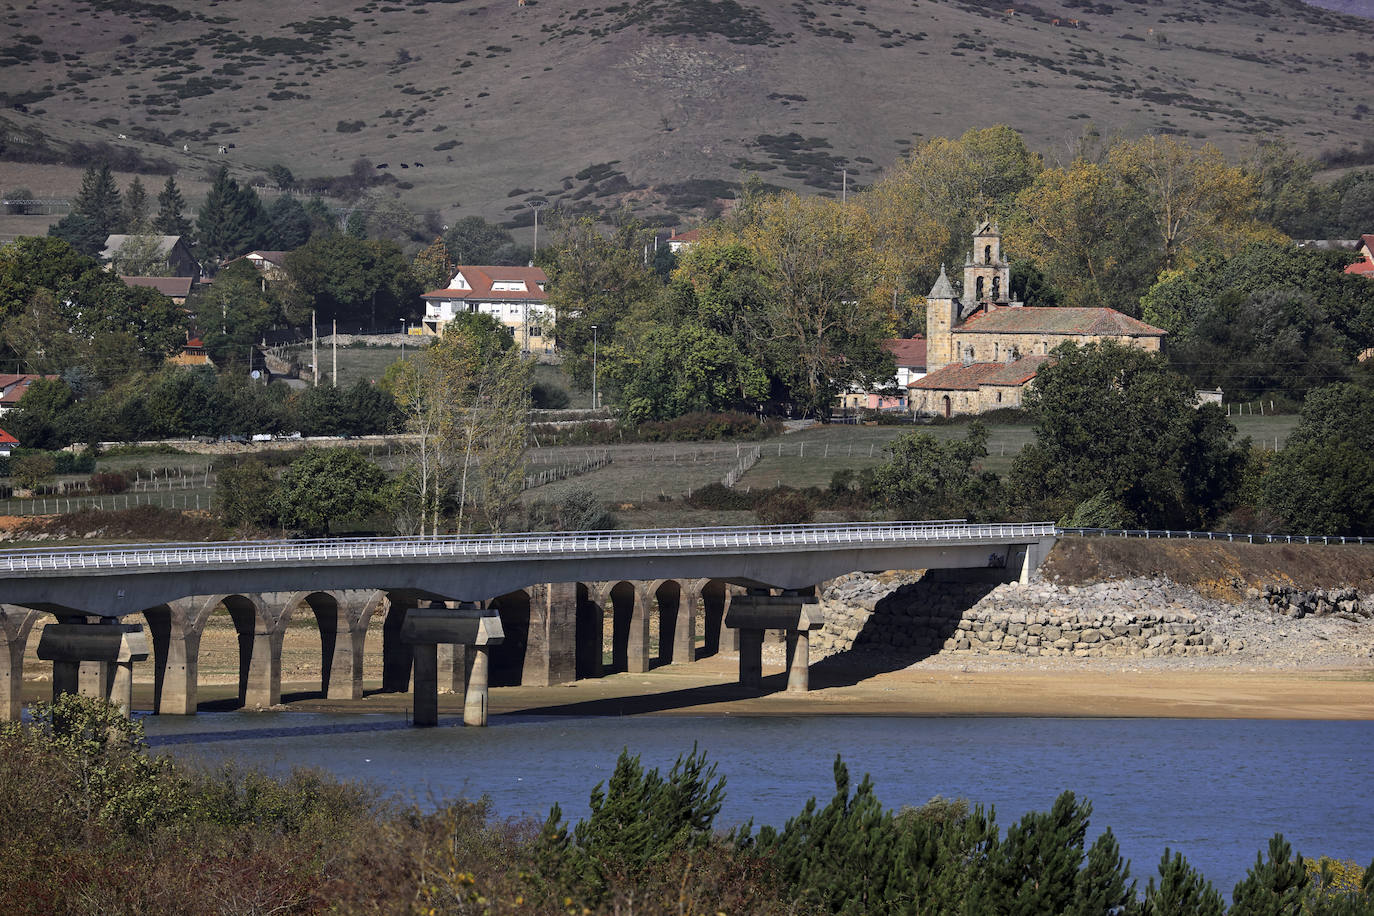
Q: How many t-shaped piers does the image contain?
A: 3